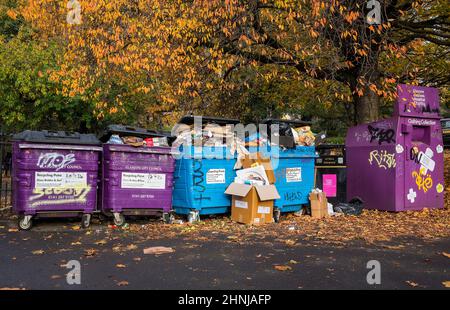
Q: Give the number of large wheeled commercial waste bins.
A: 4